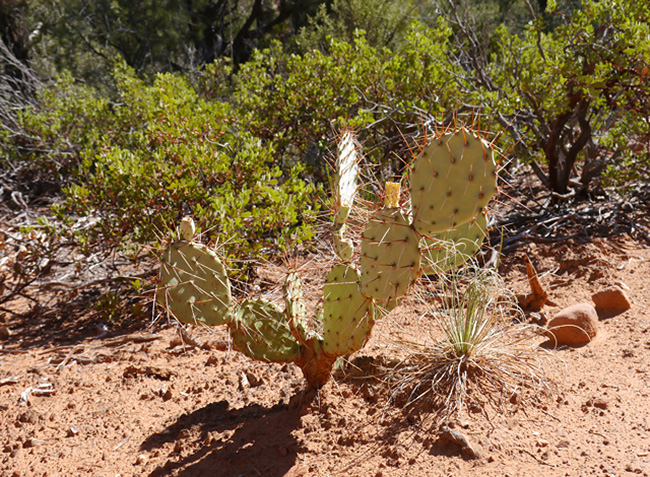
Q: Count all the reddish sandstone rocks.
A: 2